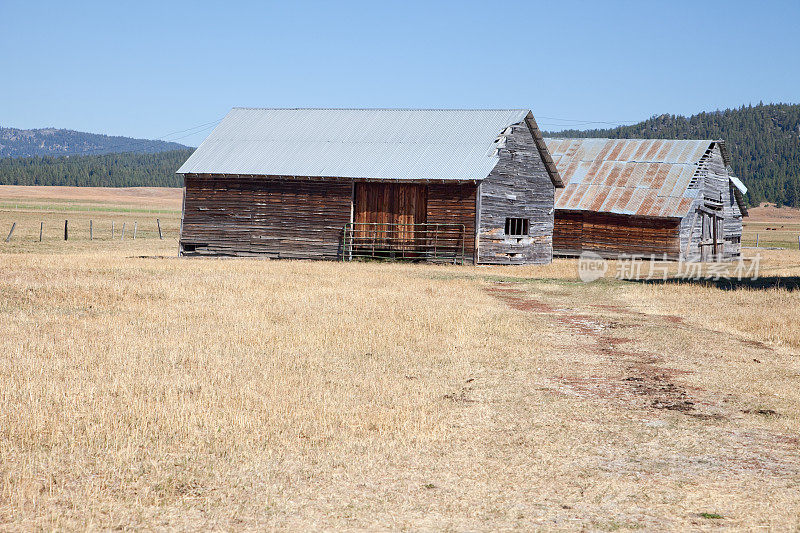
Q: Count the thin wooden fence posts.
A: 8